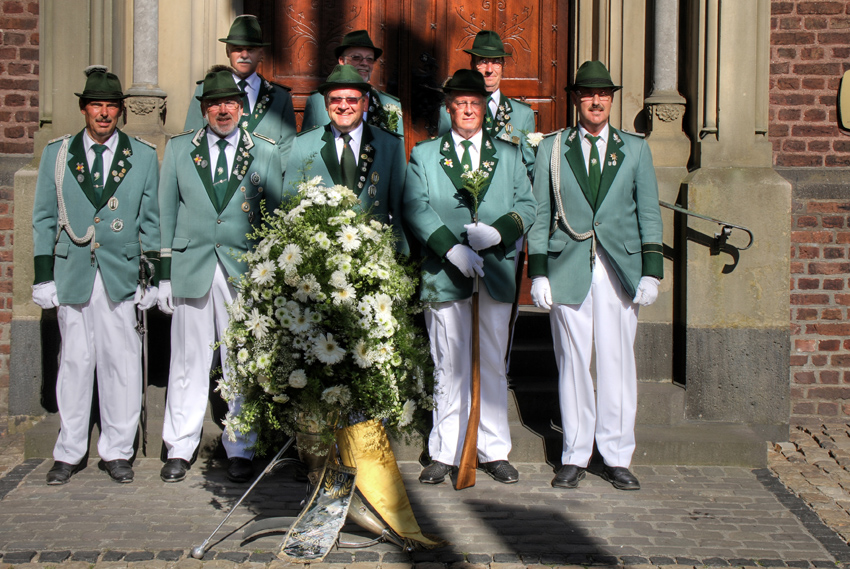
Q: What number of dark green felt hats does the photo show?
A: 8